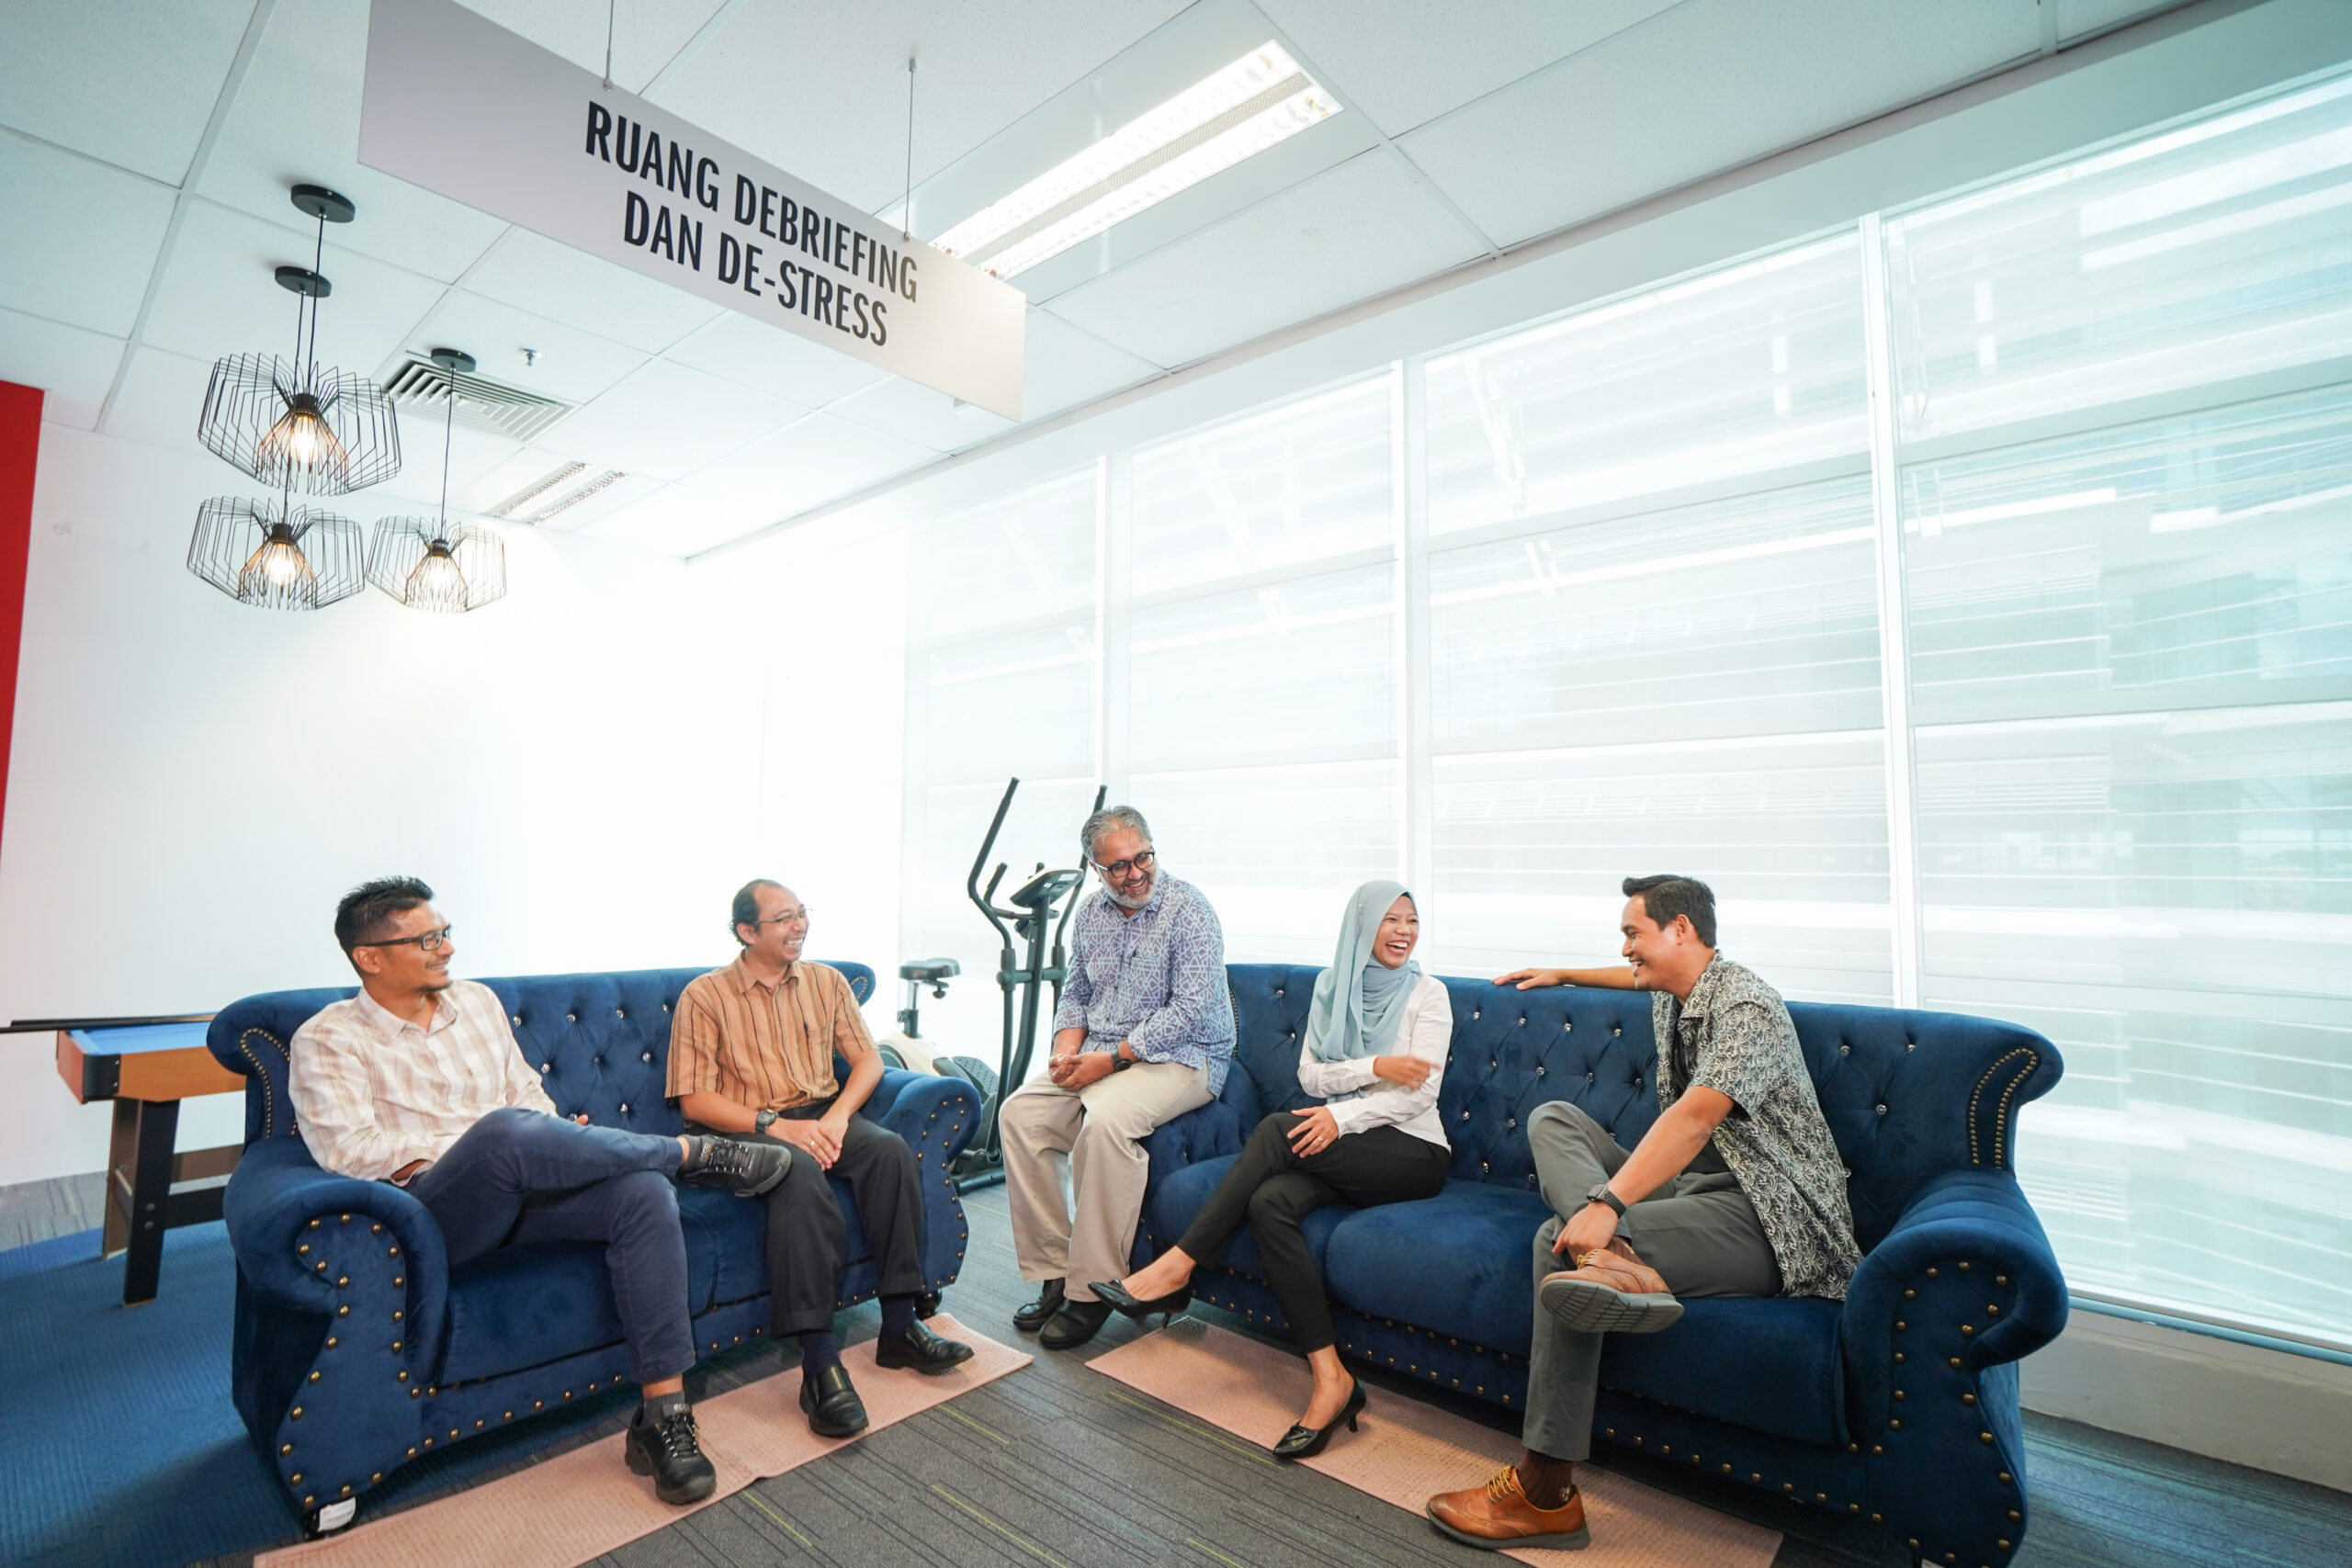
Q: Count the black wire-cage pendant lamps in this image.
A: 3